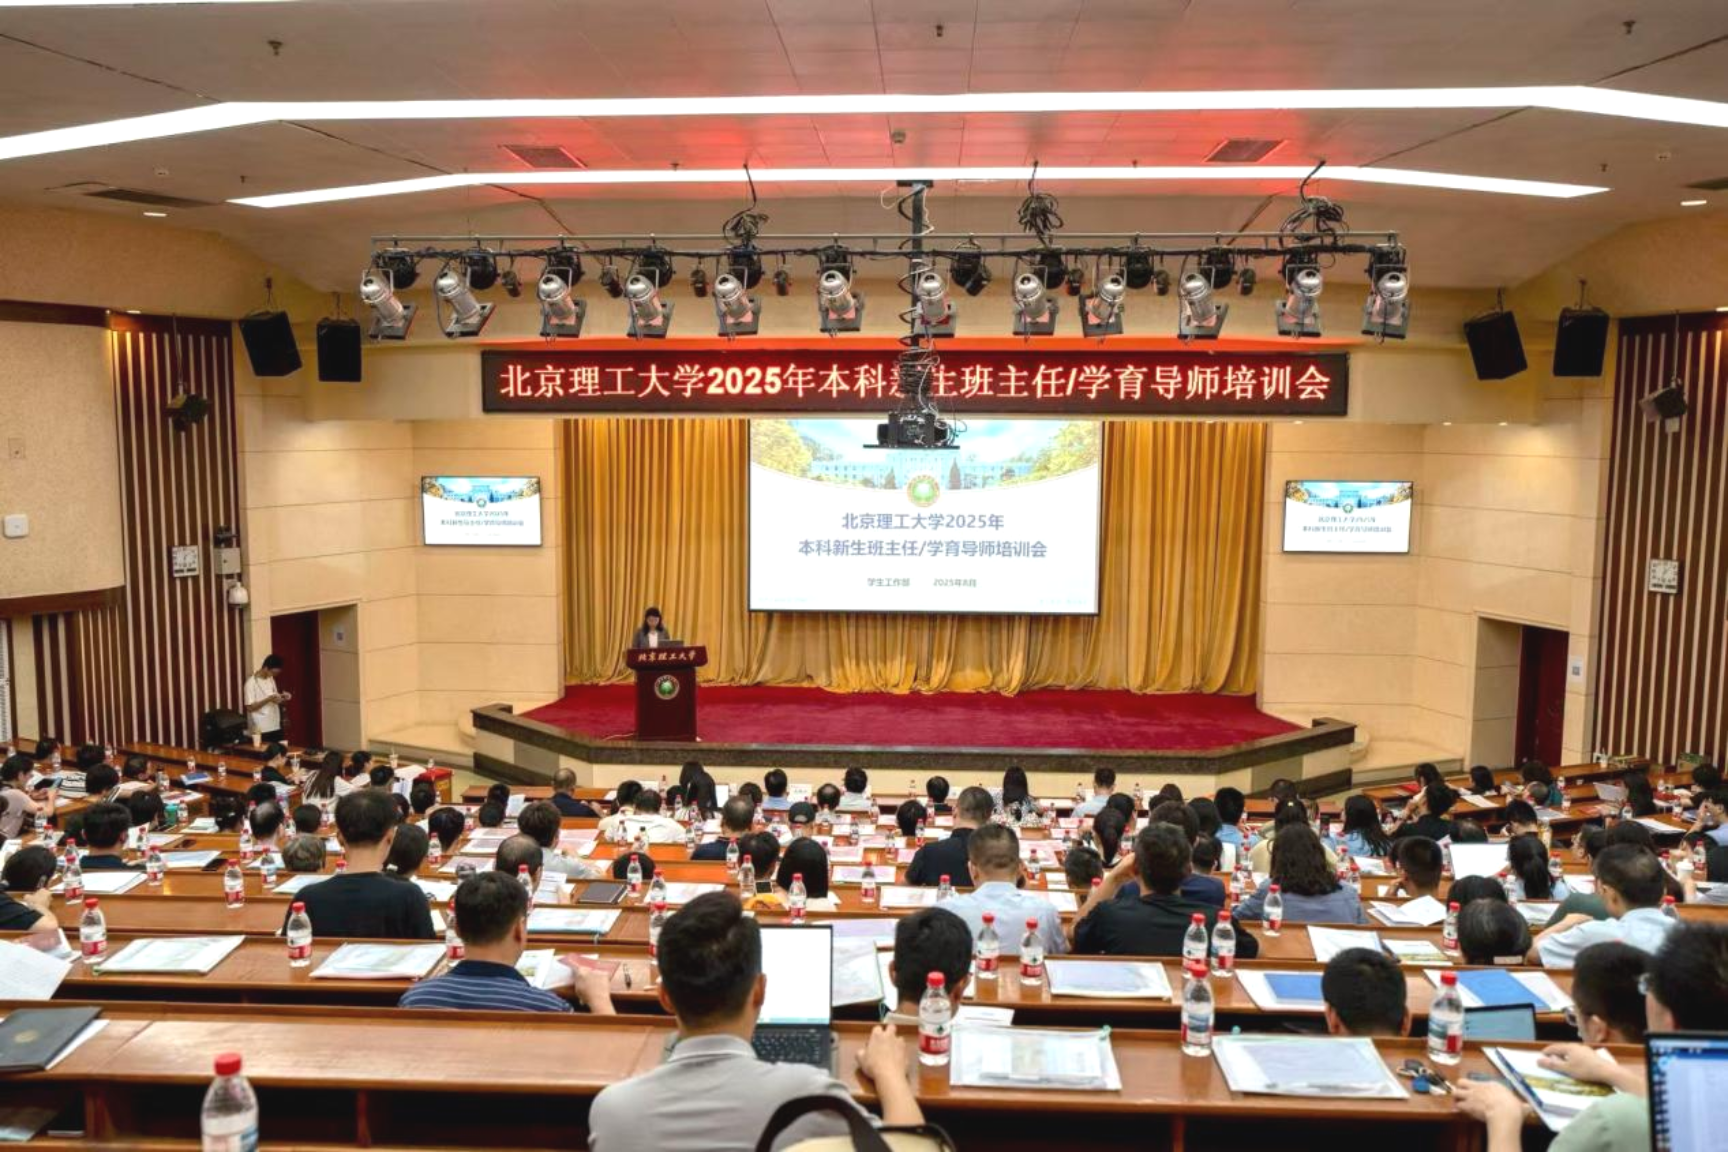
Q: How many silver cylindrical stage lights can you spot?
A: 12